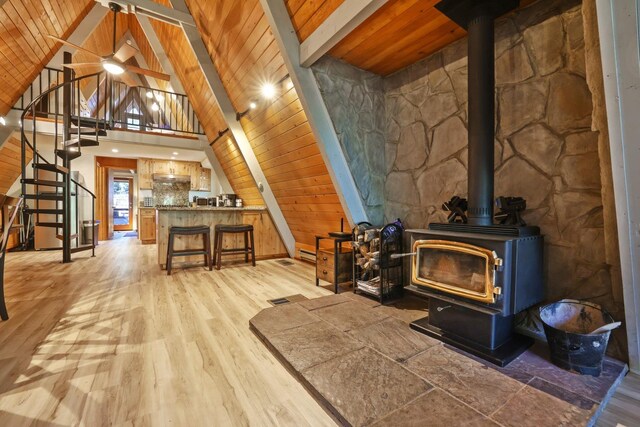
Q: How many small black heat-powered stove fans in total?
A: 2